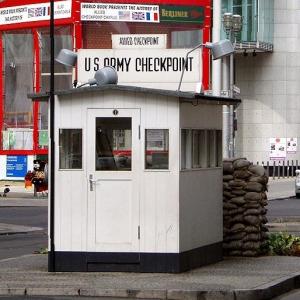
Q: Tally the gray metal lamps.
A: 3